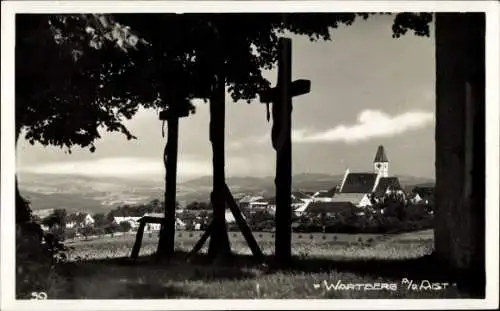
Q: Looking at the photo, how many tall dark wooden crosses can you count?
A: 3